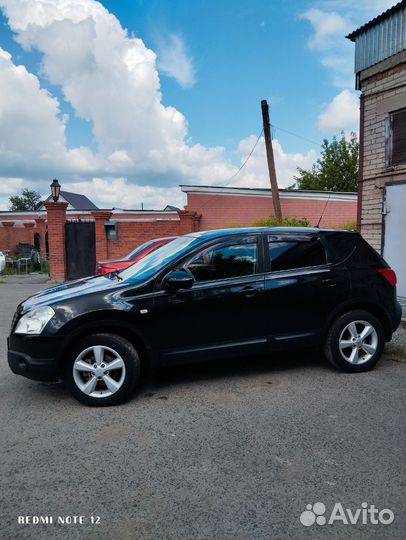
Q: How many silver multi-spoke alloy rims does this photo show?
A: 2